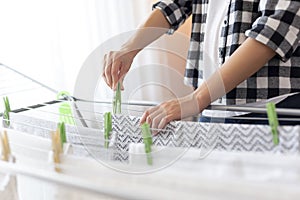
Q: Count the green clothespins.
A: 6